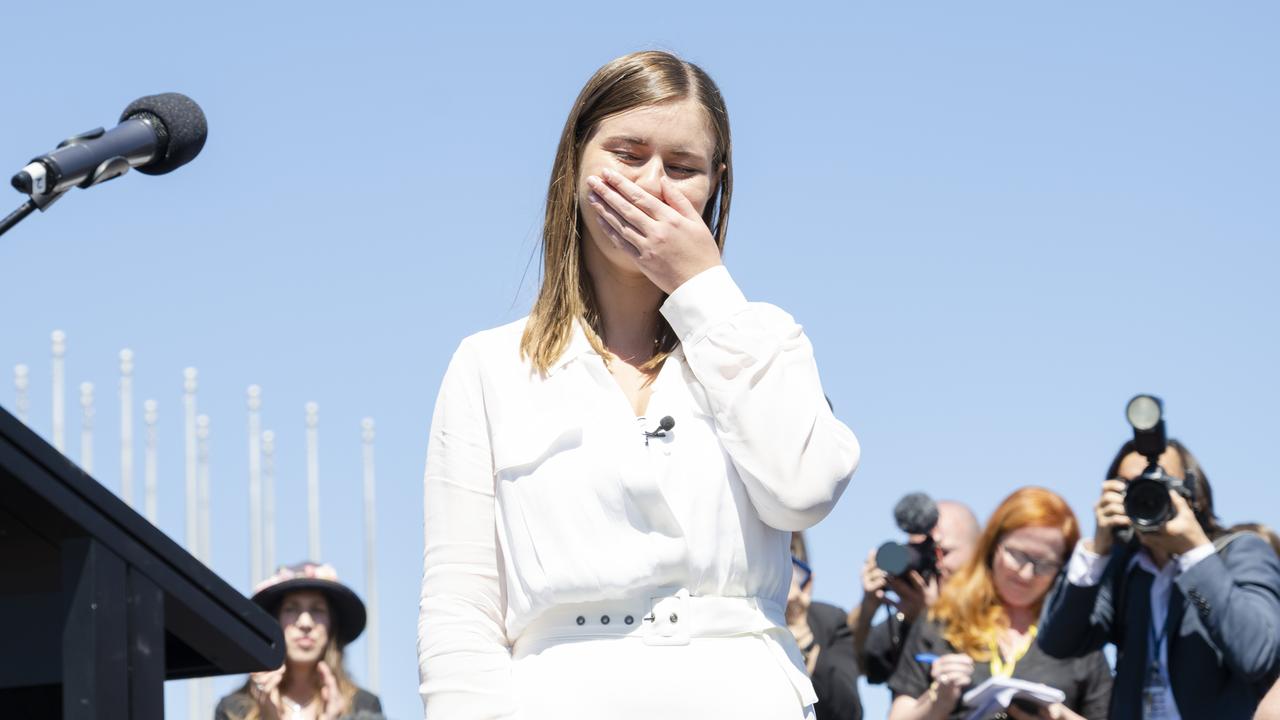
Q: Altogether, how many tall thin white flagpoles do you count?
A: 11